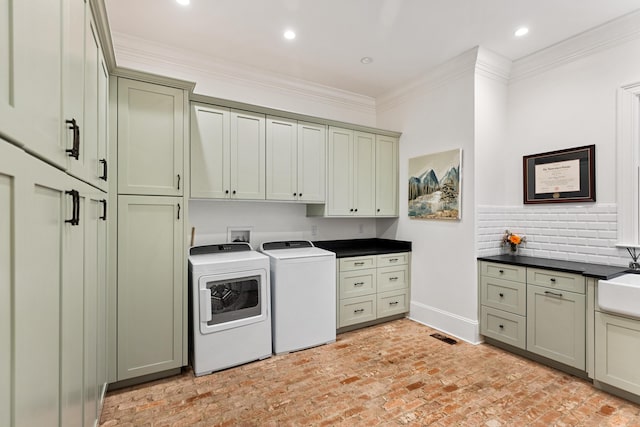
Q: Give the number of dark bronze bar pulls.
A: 15